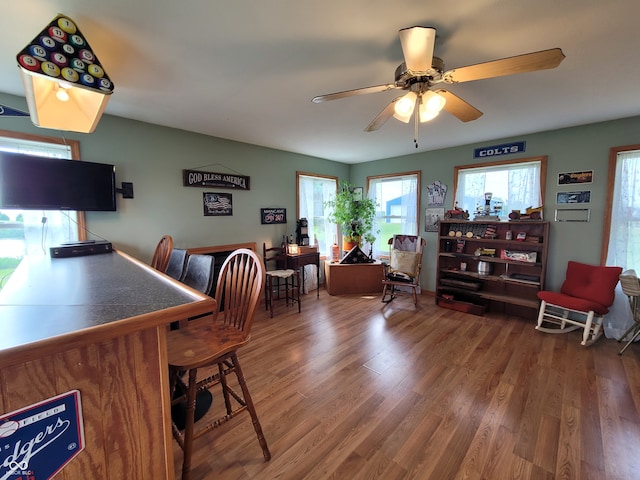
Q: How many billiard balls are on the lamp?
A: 15